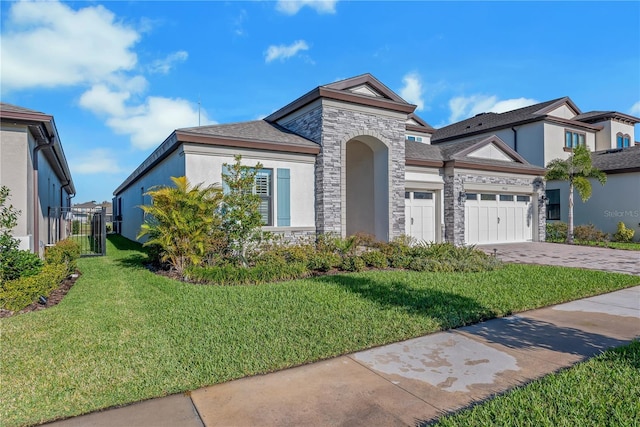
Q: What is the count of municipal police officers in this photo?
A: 0